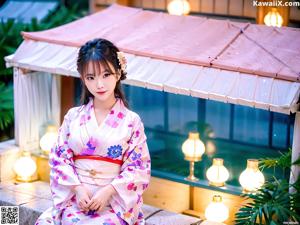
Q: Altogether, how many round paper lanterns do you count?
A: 8